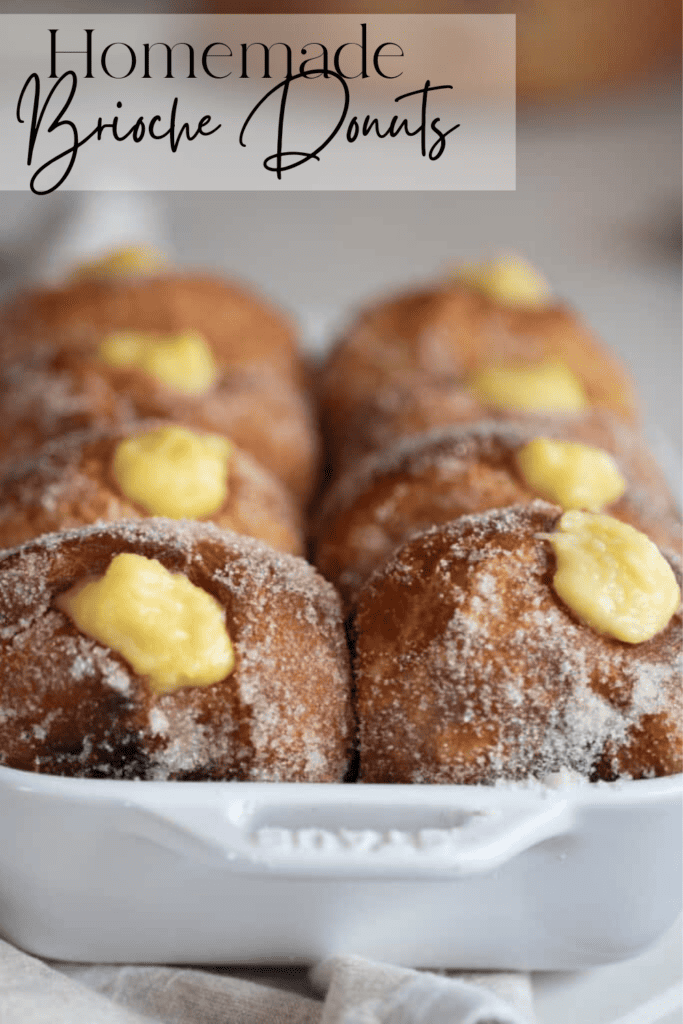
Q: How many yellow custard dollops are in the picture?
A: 8